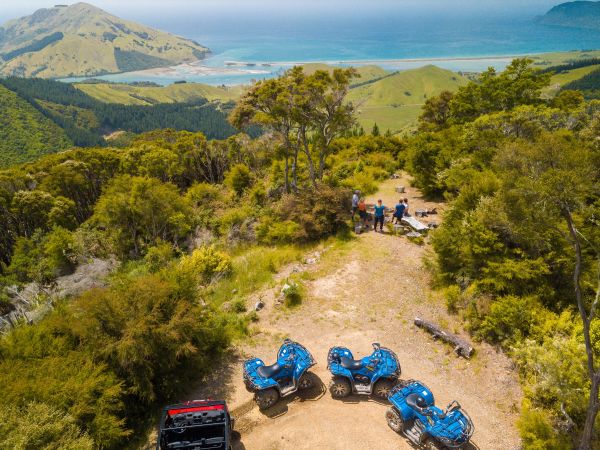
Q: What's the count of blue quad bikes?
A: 3